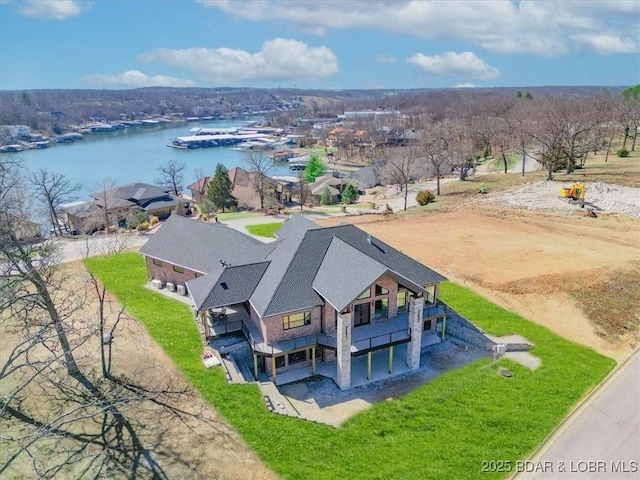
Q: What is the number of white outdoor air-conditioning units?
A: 3